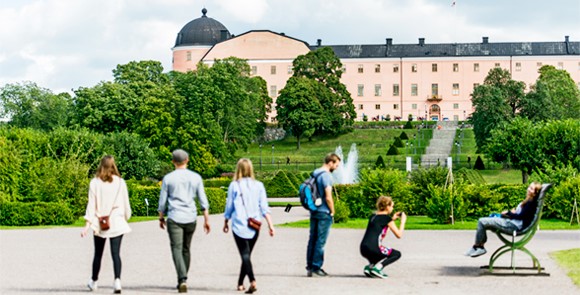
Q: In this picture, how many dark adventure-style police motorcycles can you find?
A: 0